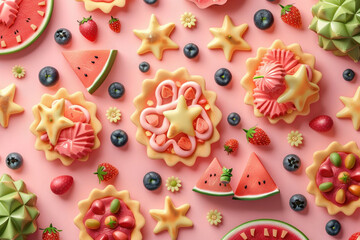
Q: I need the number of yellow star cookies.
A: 8